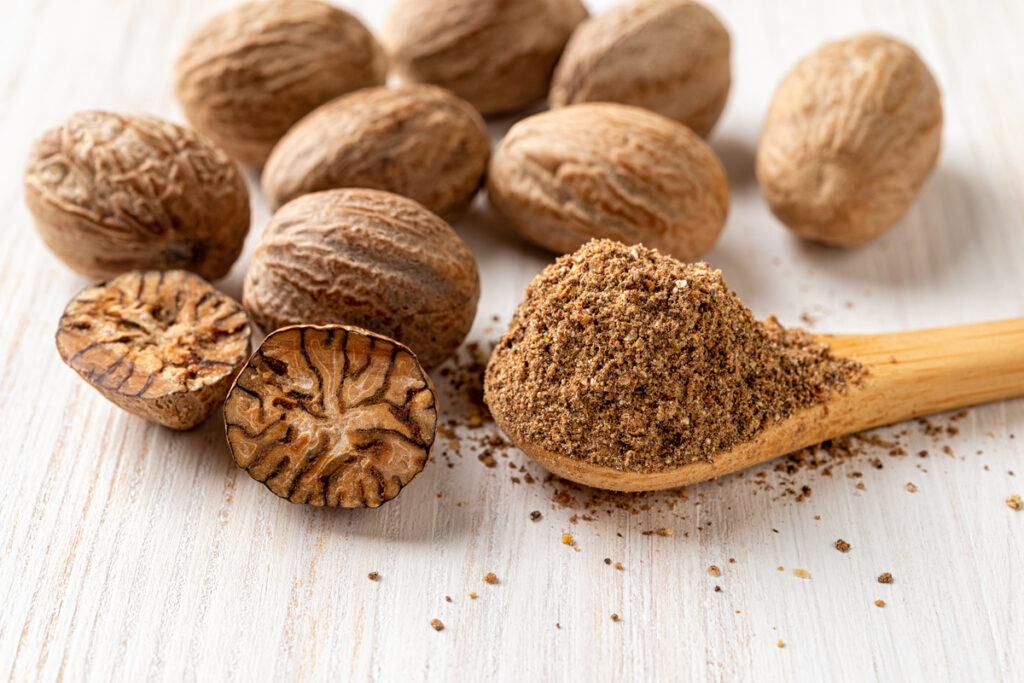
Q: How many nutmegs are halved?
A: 2